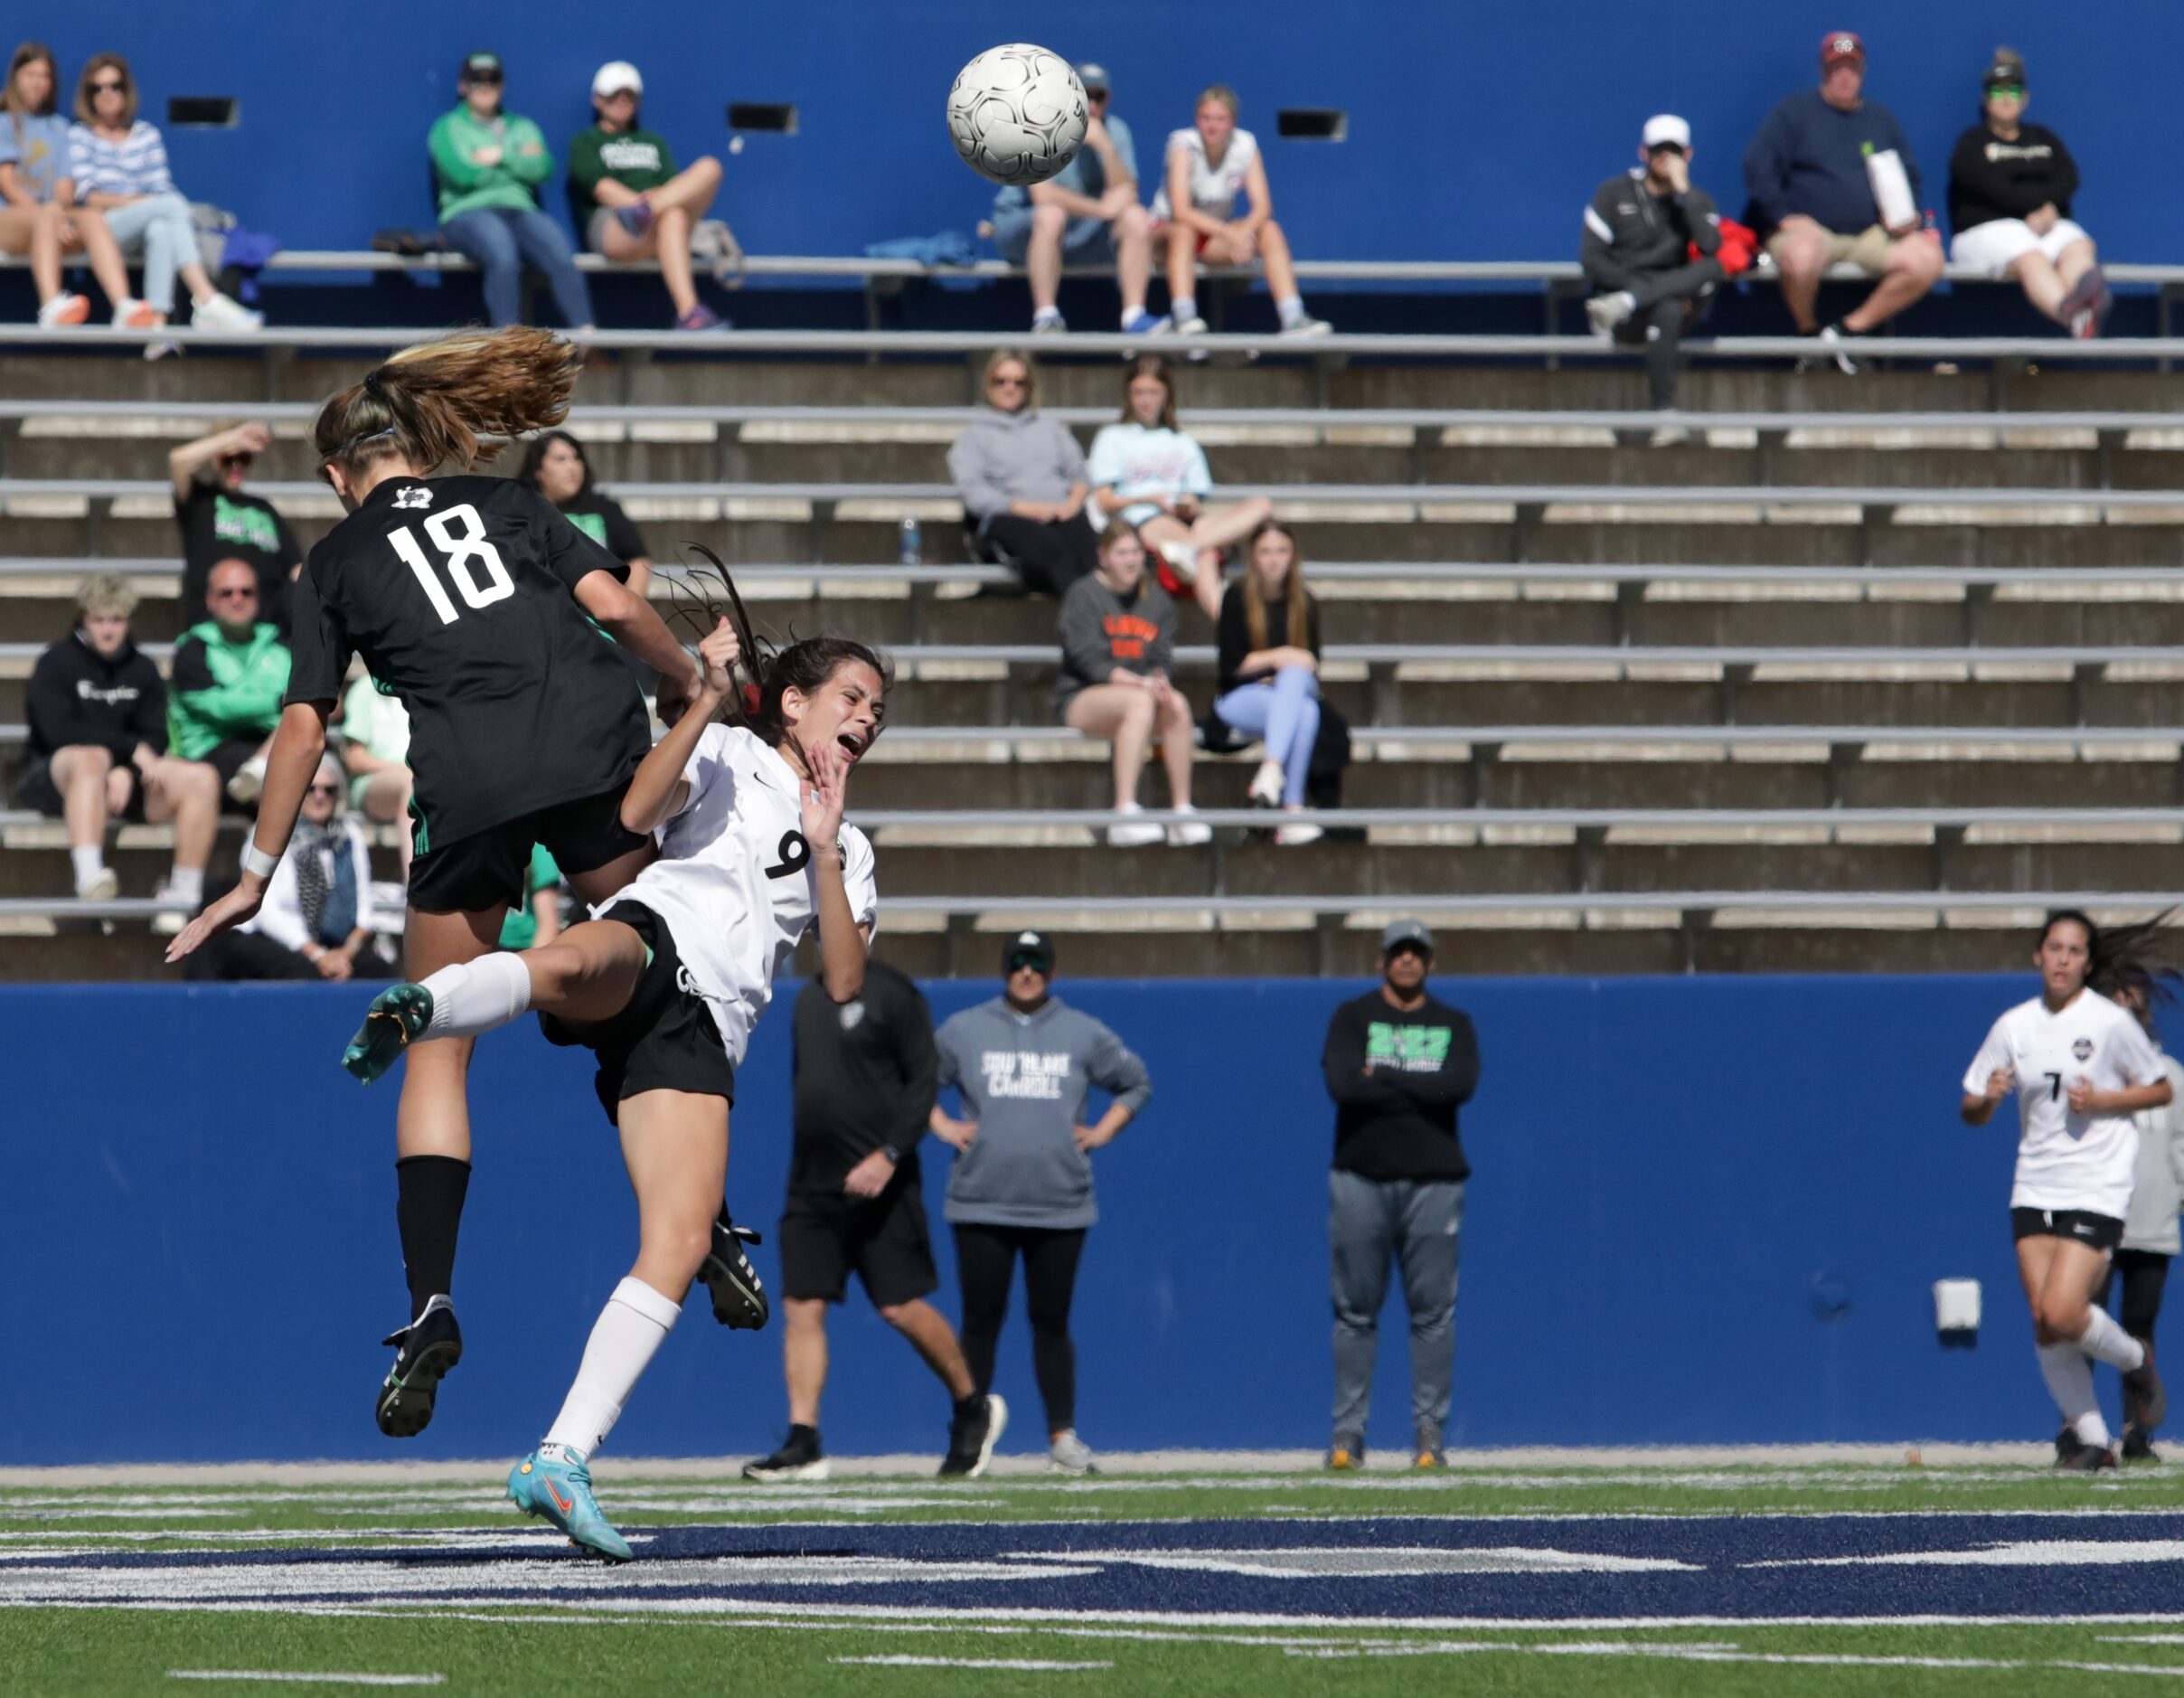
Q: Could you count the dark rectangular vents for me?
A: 3